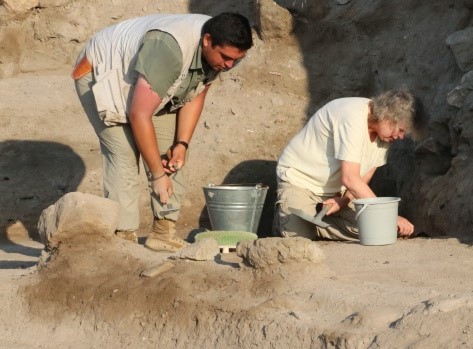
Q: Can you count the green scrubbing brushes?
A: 1